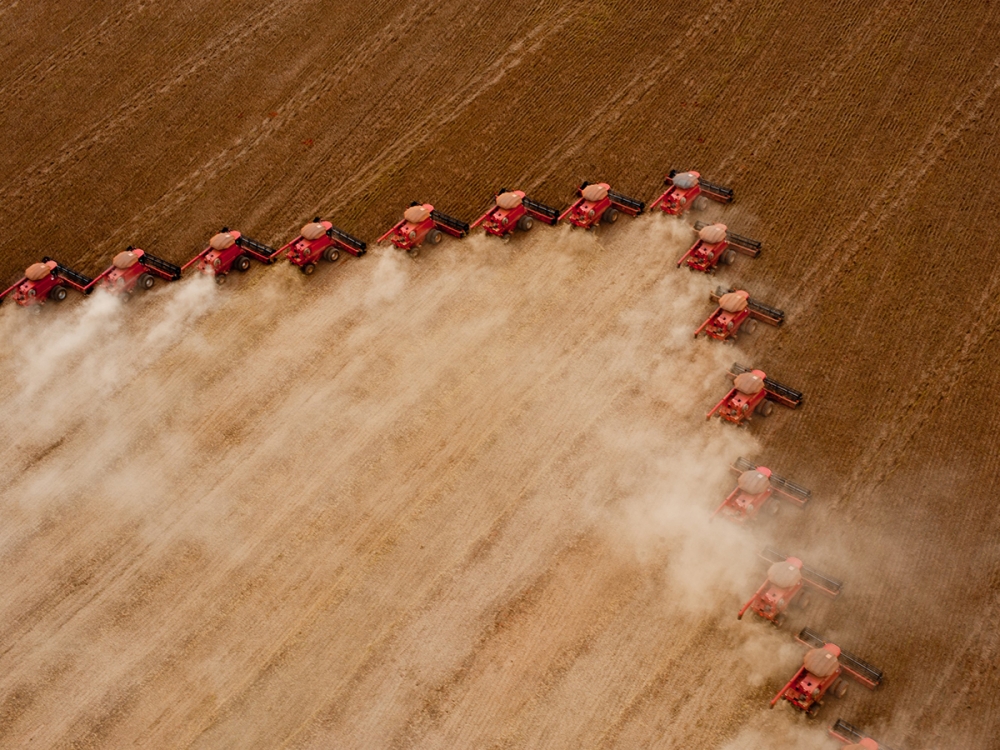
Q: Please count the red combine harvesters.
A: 15